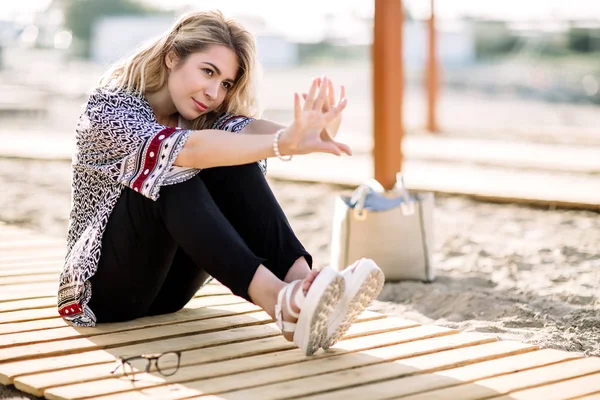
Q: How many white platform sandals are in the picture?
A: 2